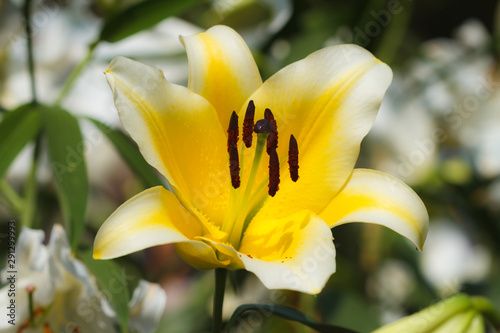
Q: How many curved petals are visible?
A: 6